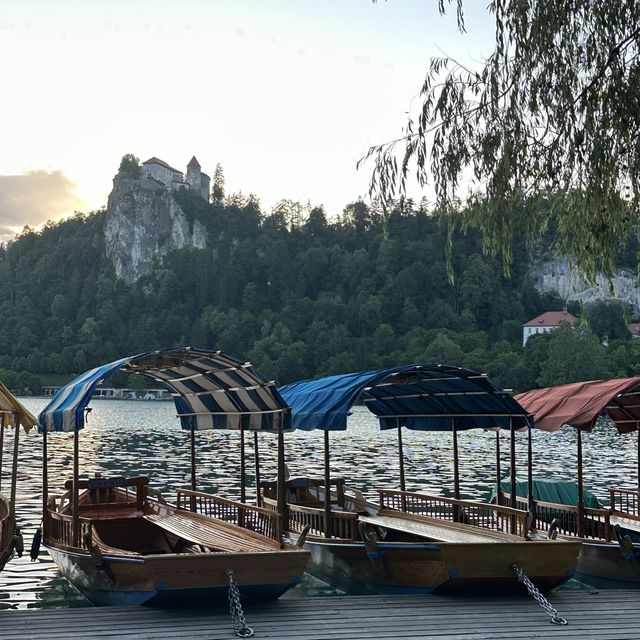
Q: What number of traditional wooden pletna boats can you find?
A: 4